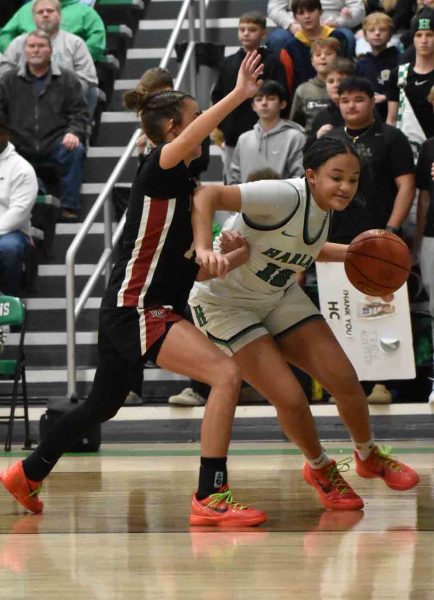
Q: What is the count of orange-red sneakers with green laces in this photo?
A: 4